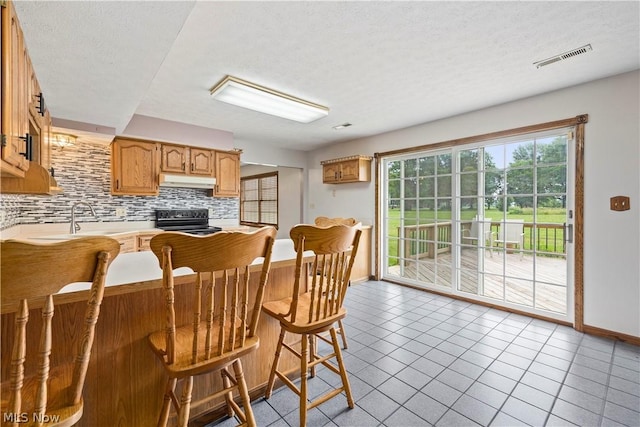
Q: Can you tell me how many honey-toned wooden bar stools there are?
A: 4